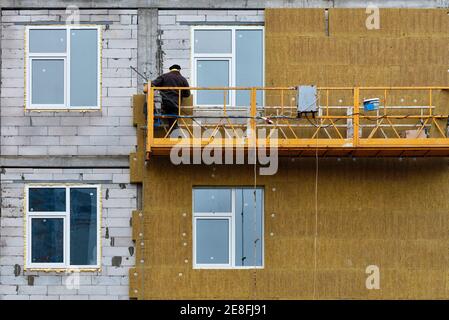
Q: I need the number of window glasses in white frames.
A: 12